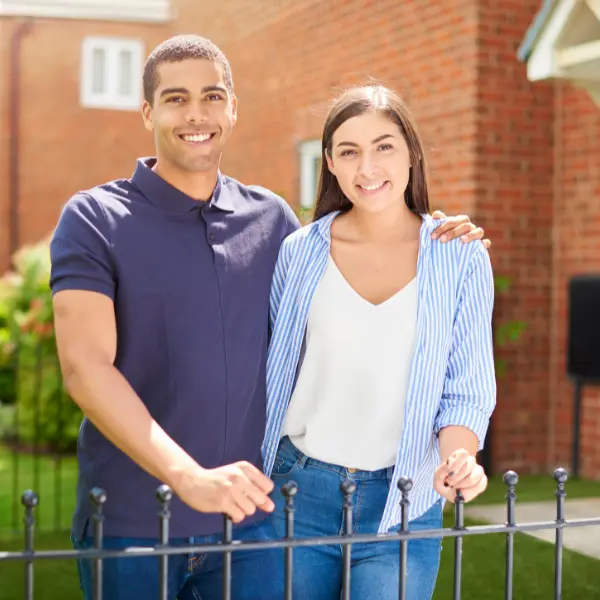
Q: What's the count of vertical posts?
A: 10